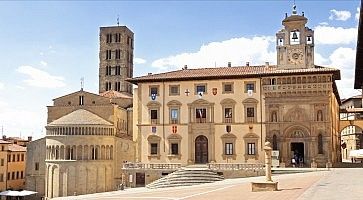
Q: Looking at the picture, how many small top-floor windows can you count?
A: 5